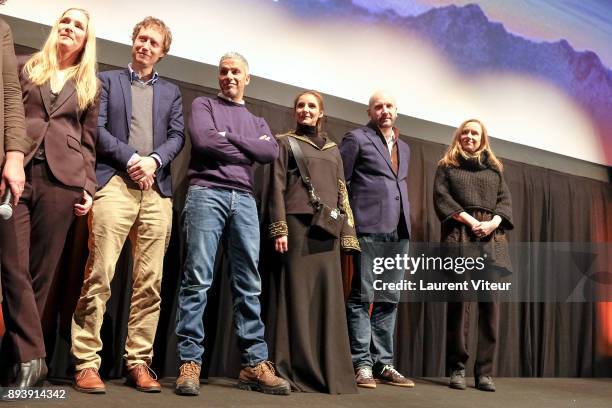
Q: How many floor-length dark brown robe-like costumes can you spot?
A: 1